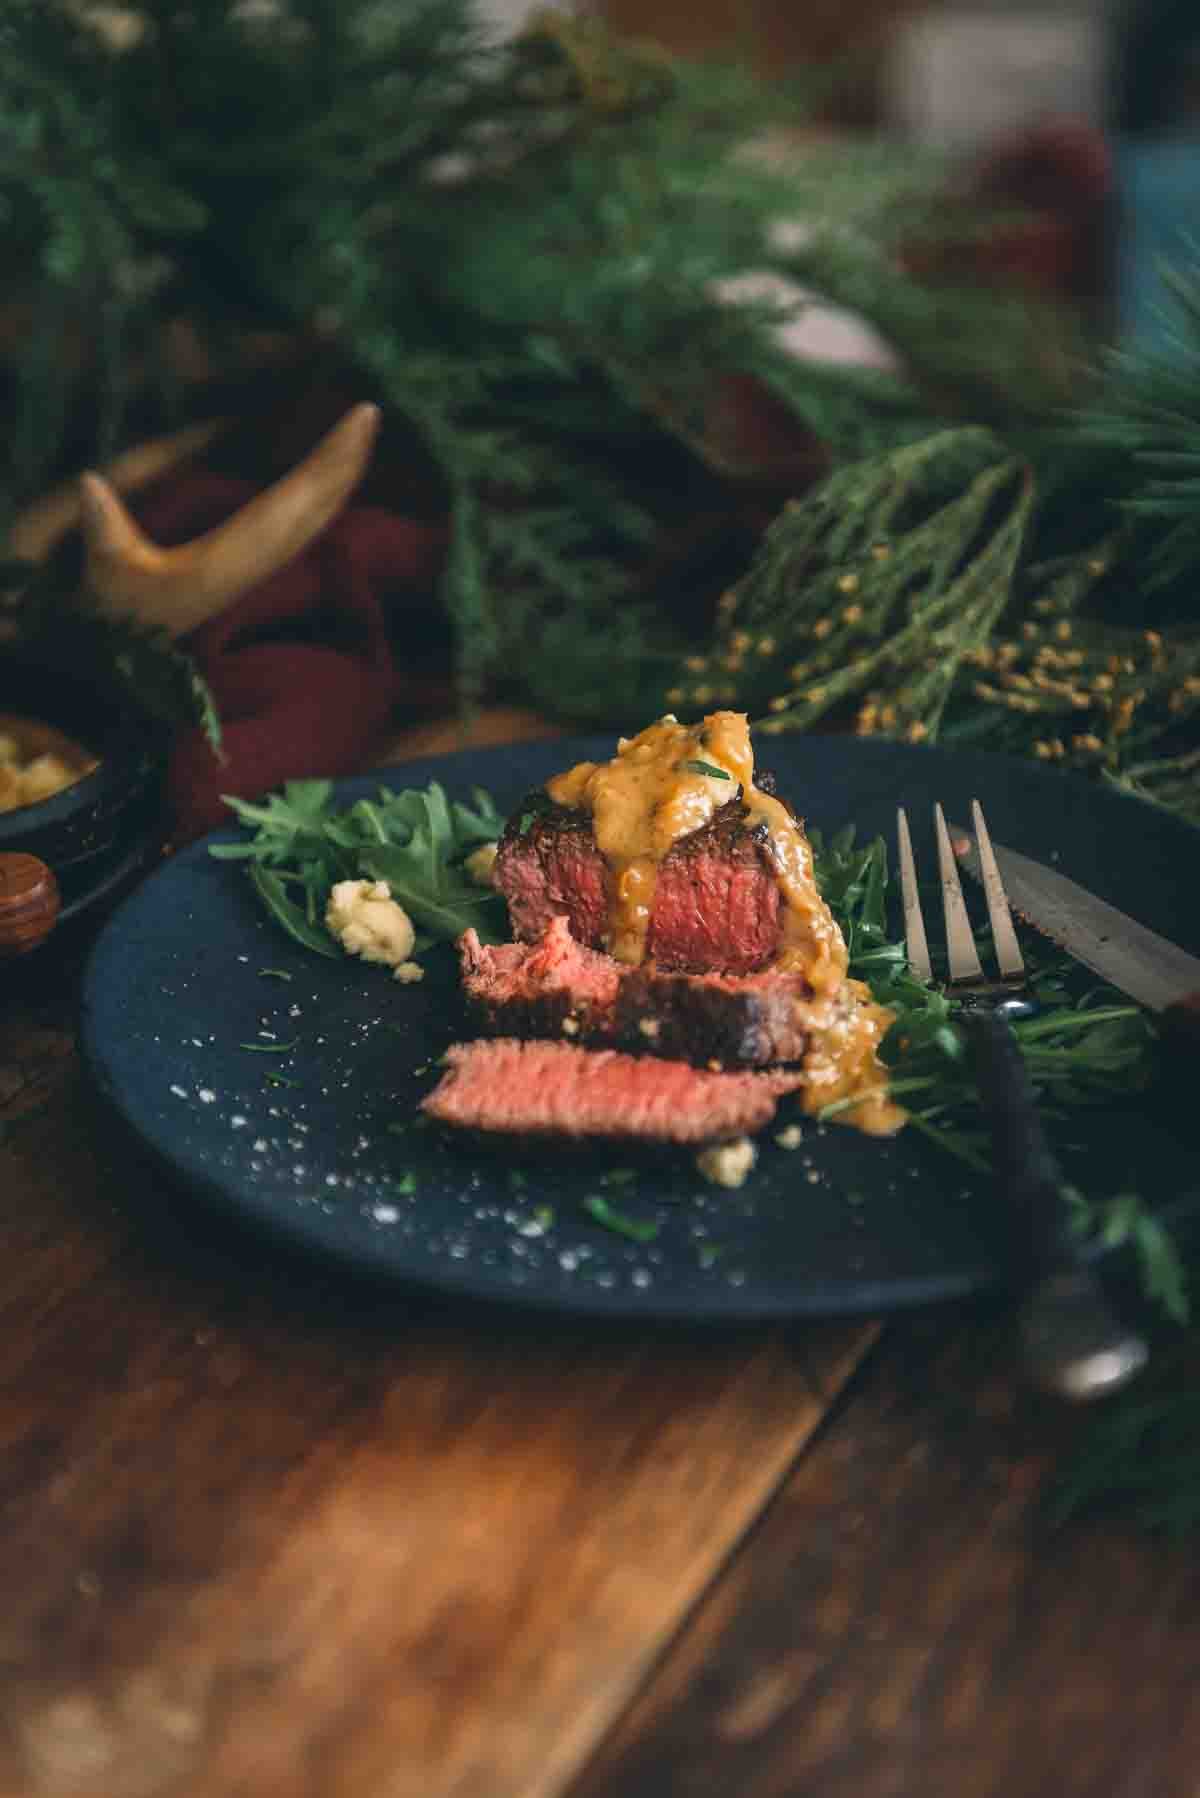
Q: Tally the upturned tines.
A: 3